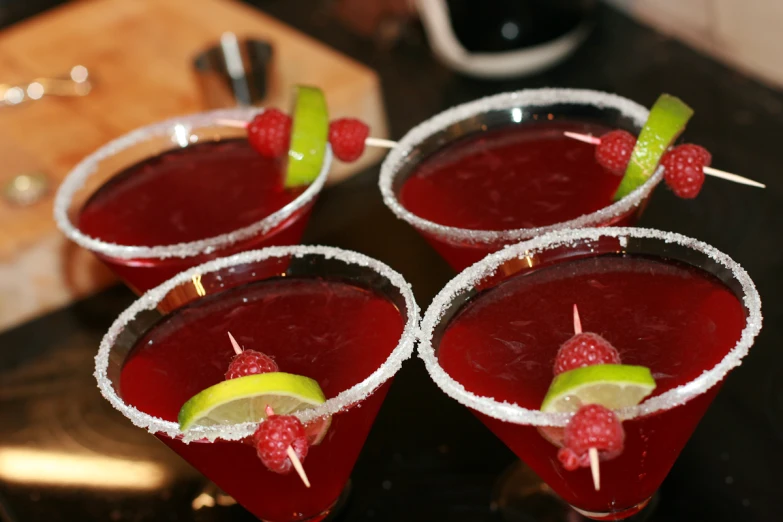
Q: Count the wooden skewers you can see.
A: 4